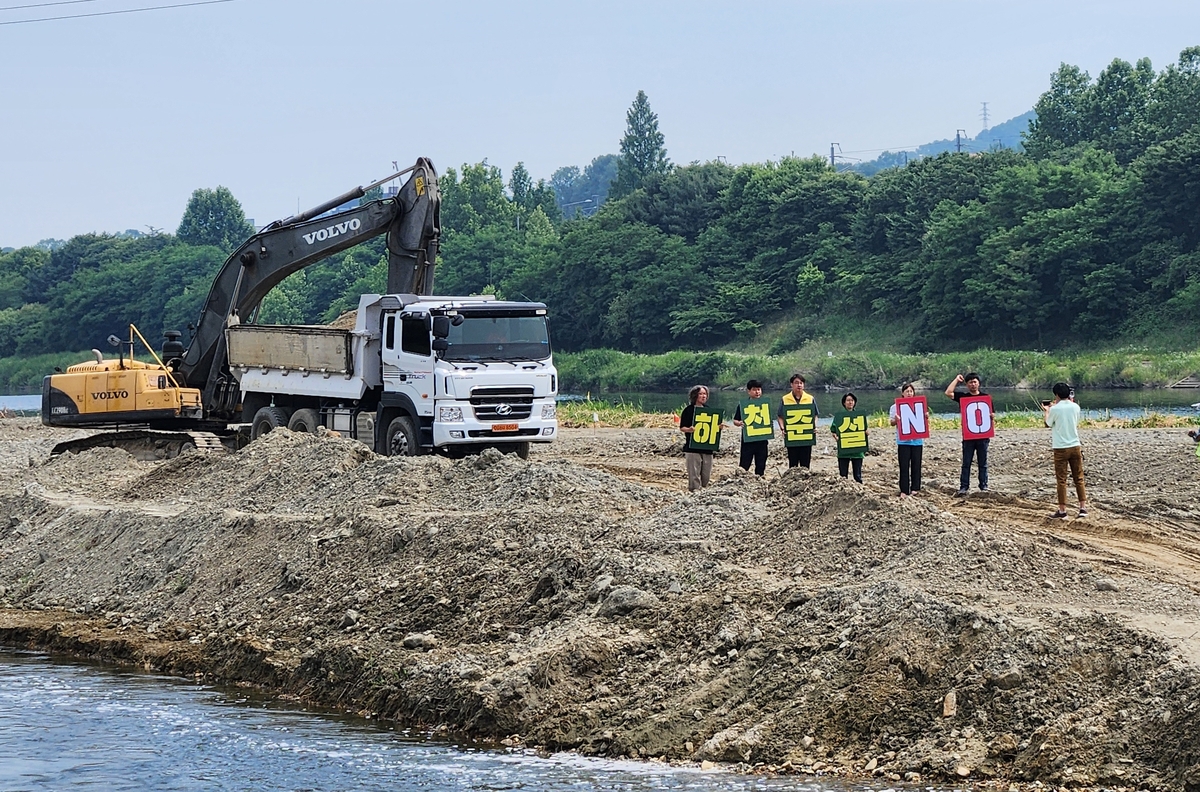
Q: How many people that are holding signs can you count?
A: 6